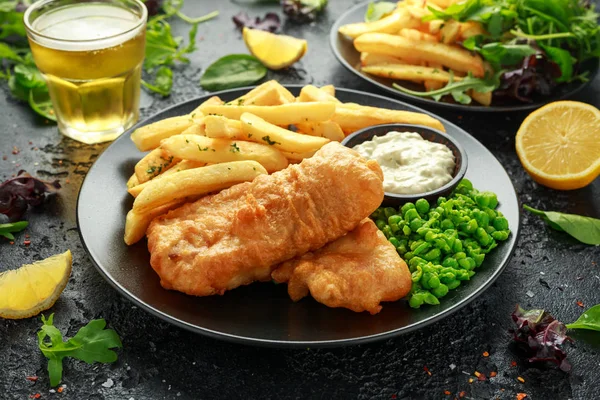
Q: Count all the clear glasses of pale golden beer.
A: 1